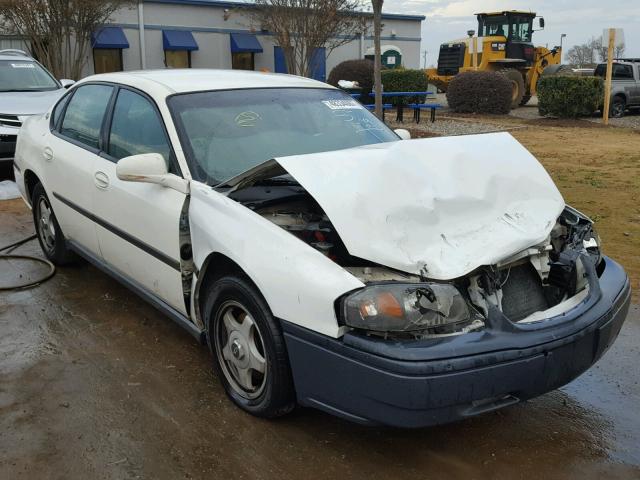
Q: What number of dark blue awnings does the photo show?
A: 3